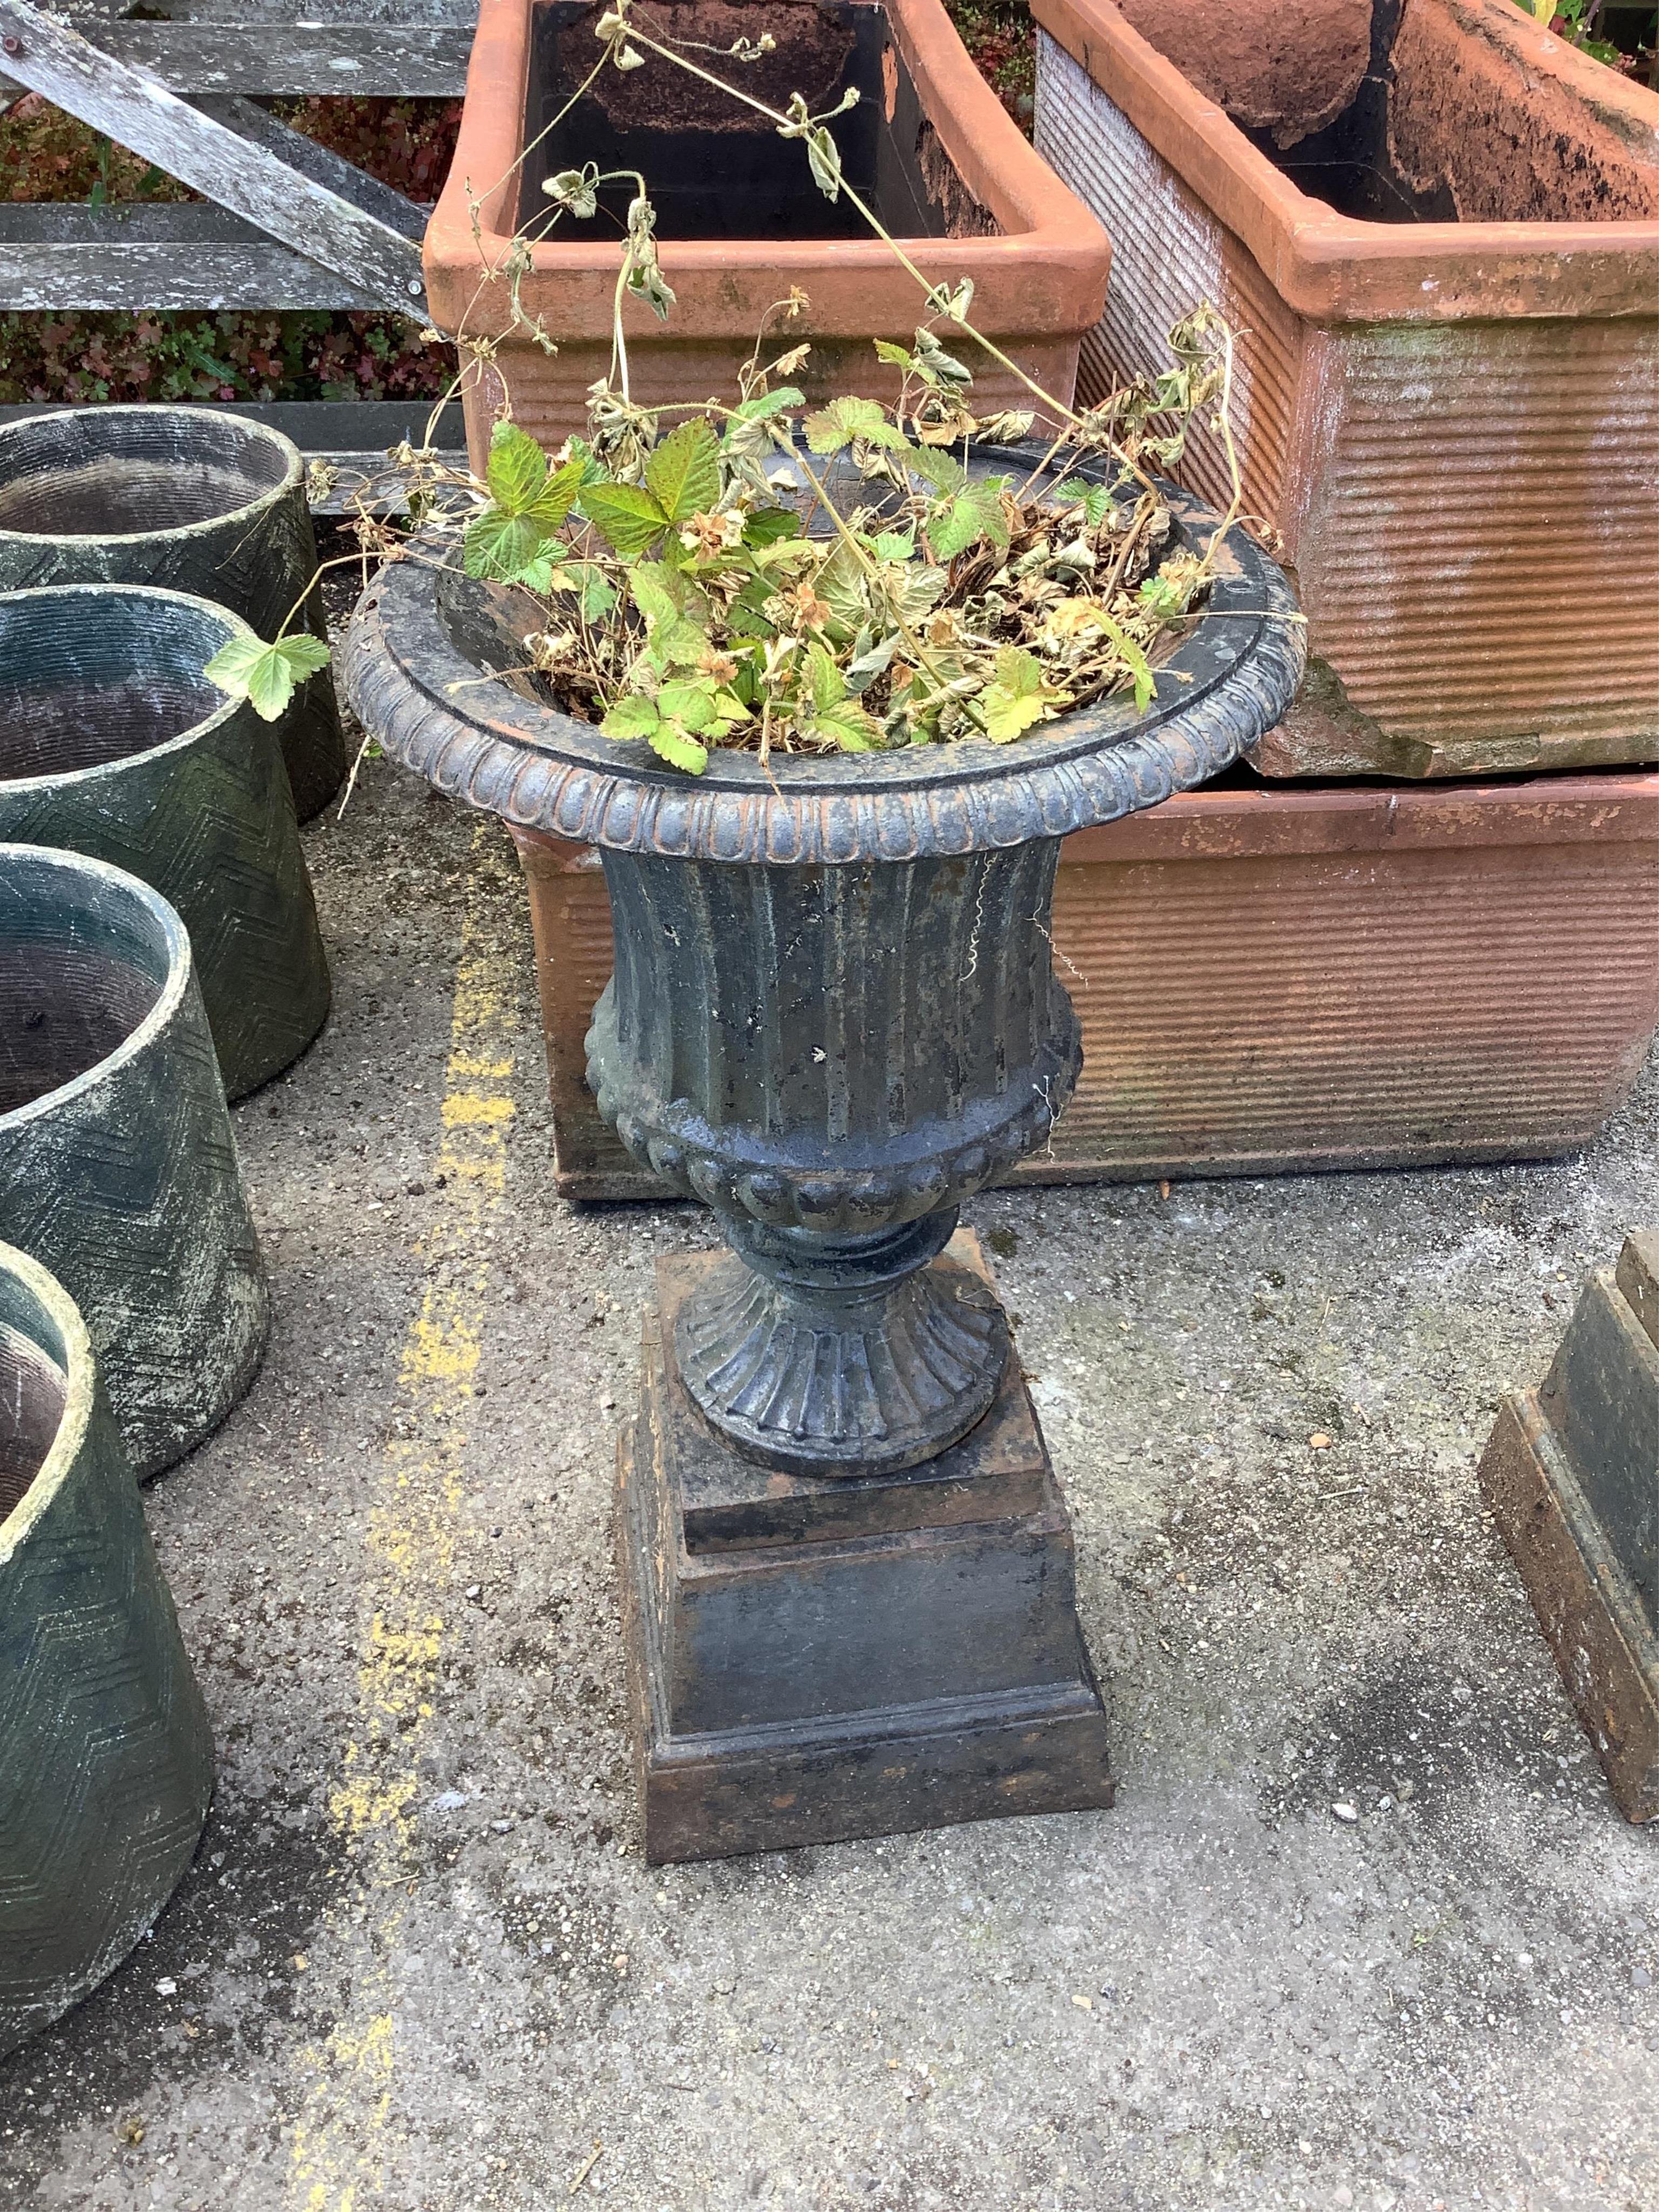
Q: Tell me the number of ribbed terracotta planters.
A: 3